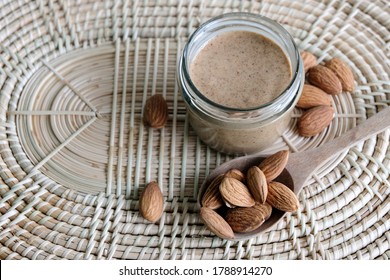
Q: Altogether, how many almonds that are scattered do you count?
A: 7